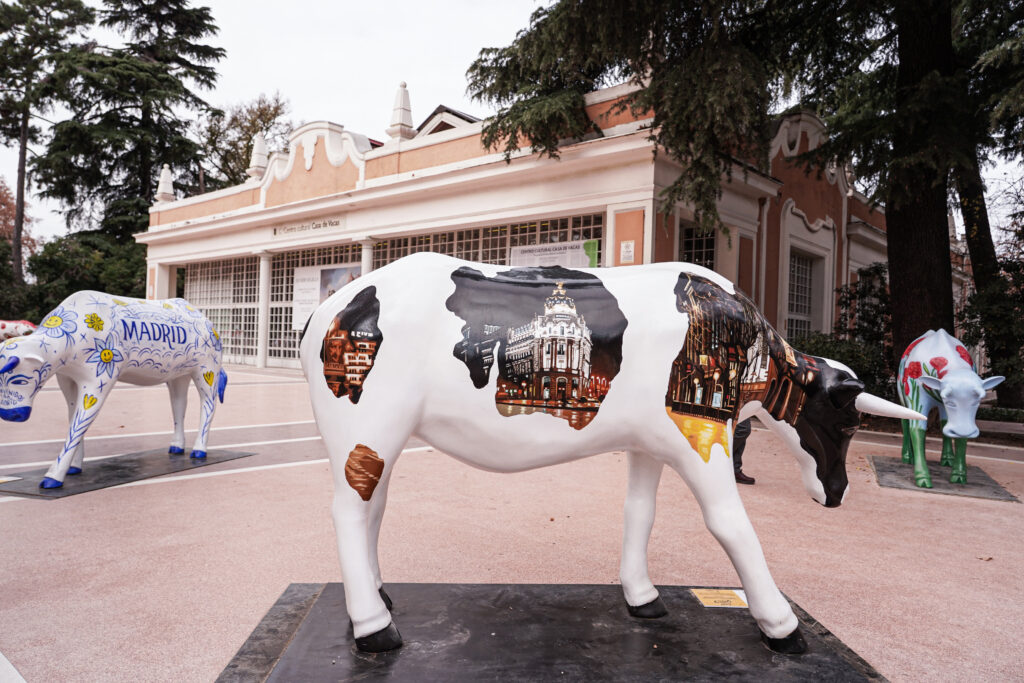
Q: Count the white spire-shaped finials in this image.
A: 3